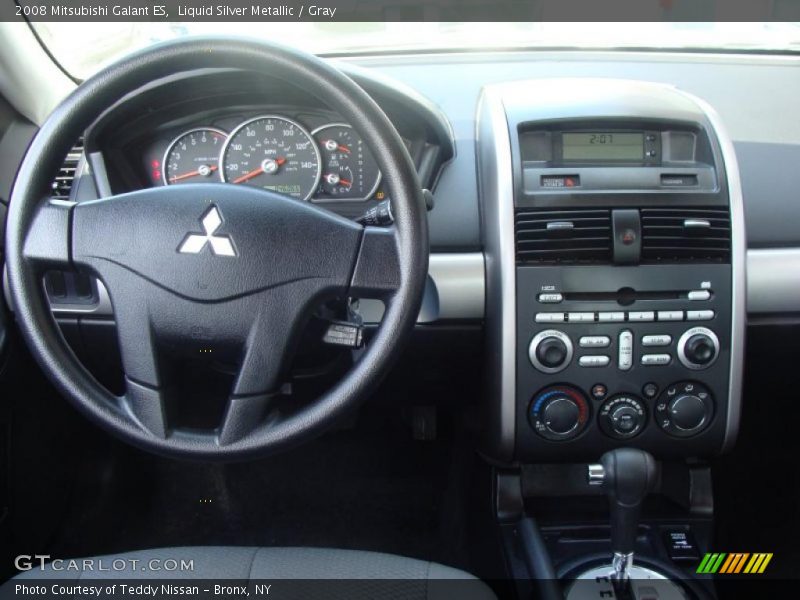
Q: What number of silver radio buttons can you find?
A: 13